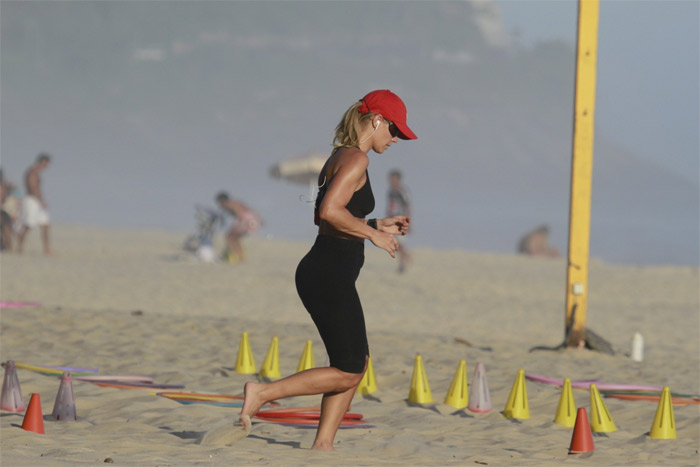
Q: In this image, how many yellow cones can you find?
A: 10